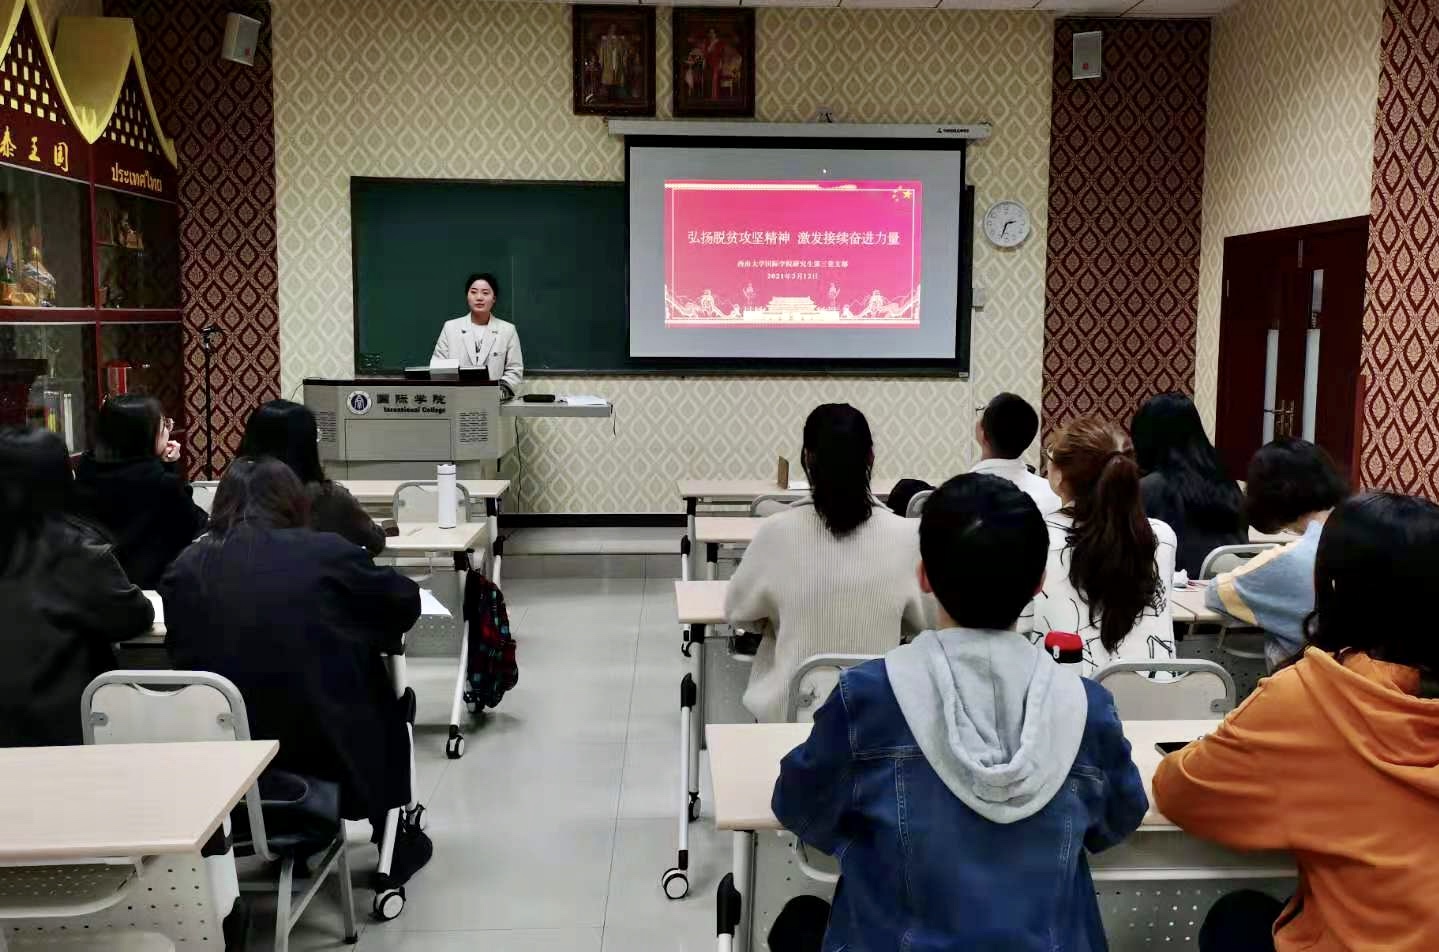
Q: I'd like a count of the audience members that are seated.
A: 11